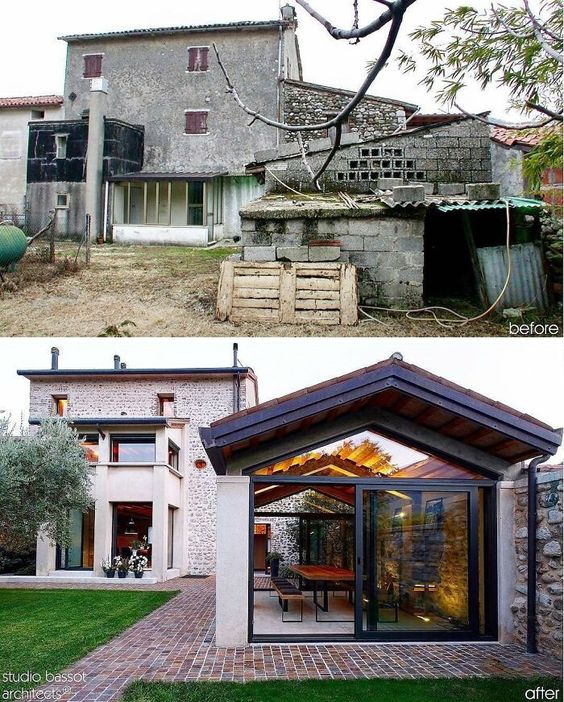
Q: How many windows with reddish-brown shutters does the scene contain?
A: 3